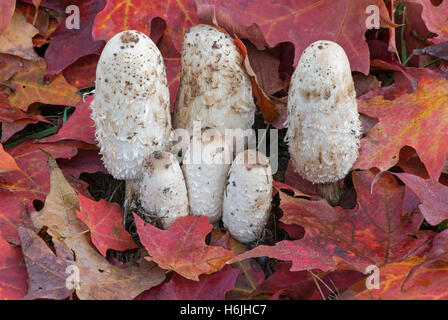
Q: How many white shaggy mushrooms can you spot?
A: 6